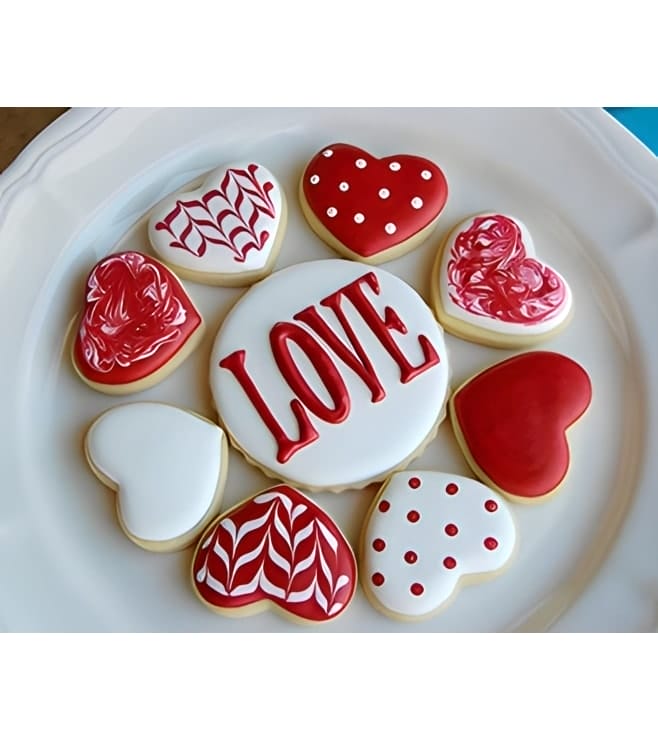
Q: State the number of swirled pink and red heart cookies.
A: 2